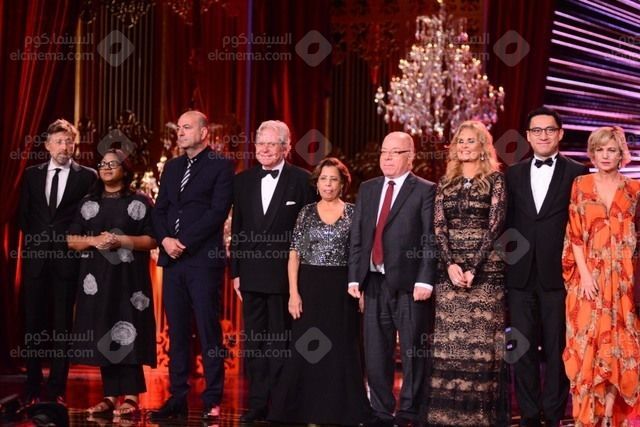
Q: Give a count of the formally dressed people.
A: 9